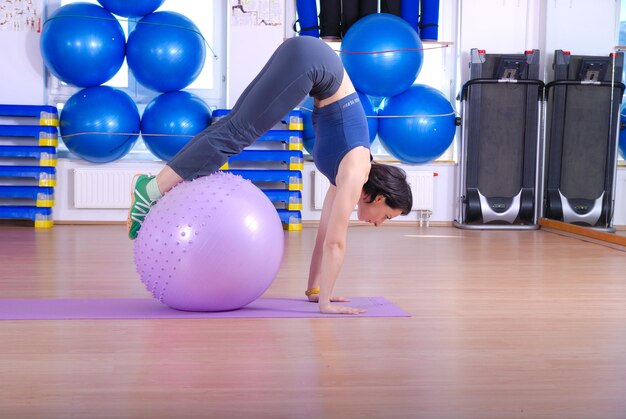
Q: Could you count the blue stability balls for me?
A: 8